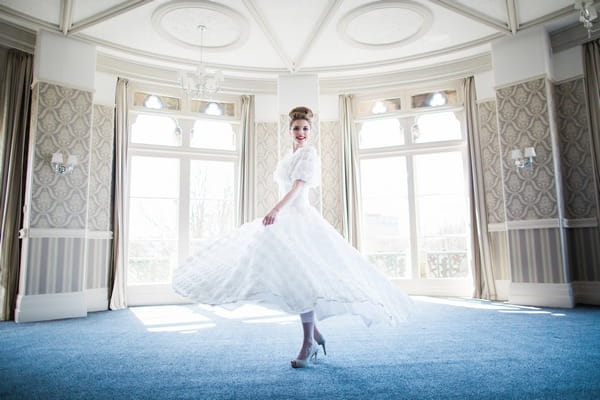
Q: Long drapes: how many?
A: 6